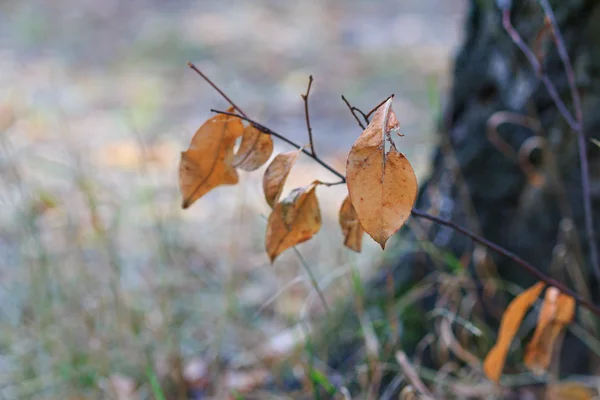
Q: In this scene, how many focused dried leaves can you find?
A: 6